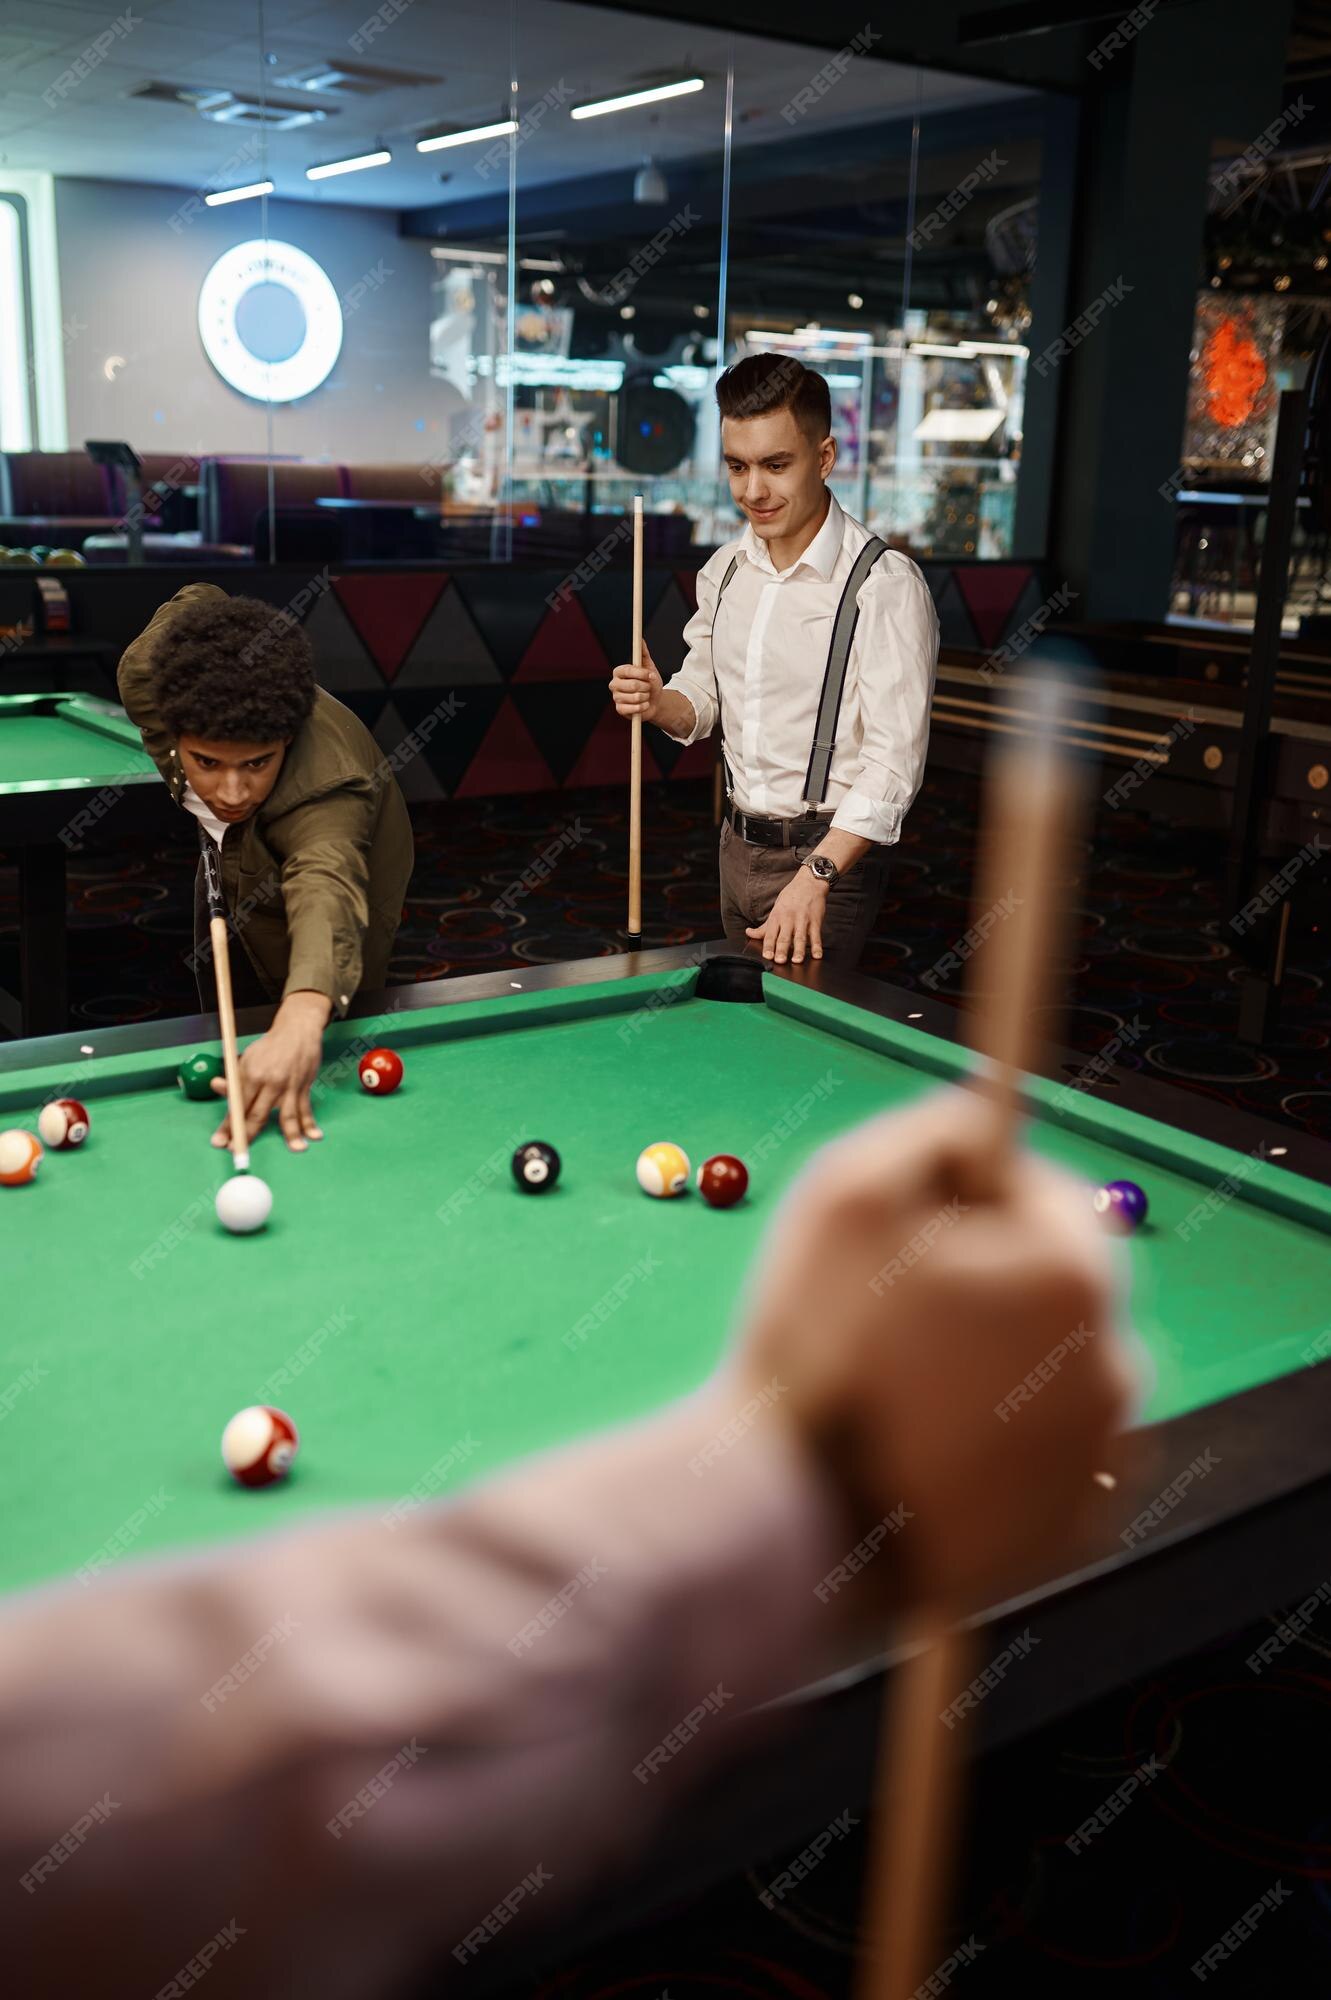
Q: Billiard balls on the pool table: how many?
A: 10